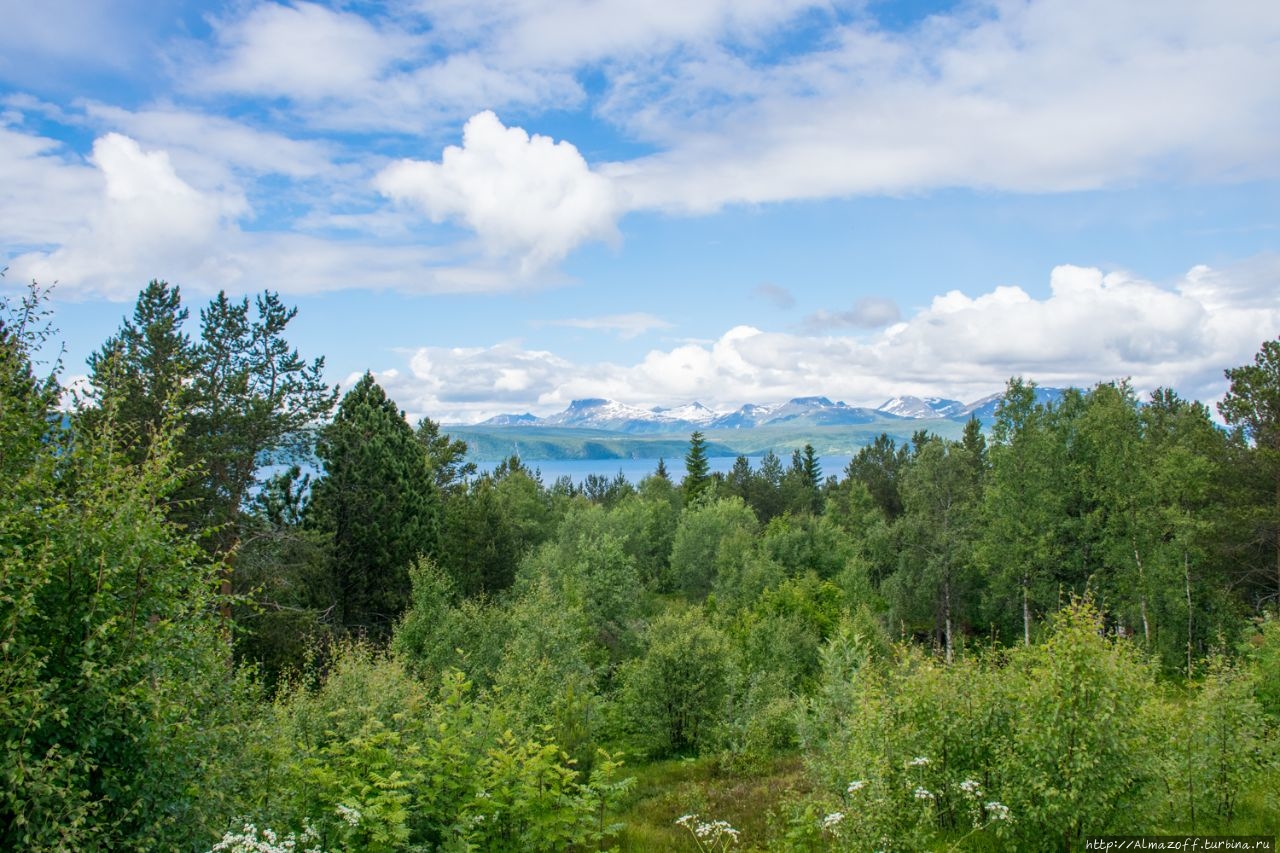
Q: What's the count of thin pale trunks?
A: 4